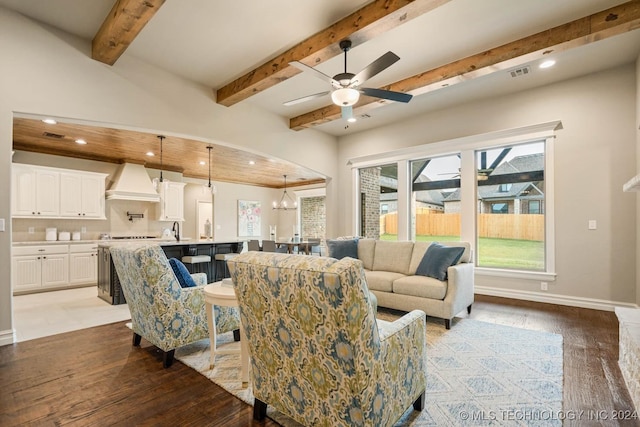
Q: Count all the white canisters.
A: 3